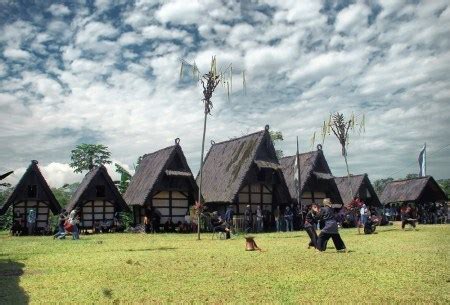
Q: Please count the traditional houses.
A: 7